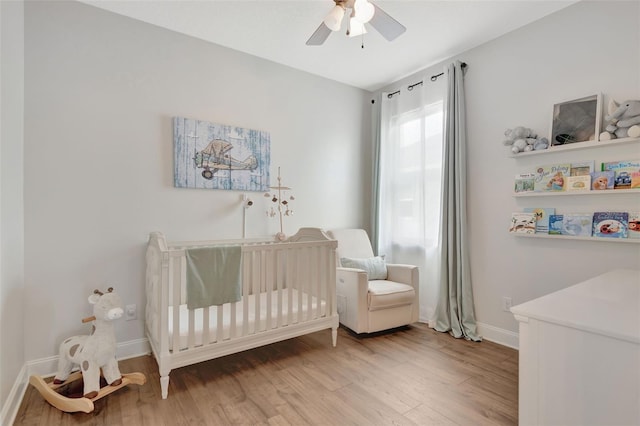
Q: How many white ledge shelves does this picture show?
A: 3